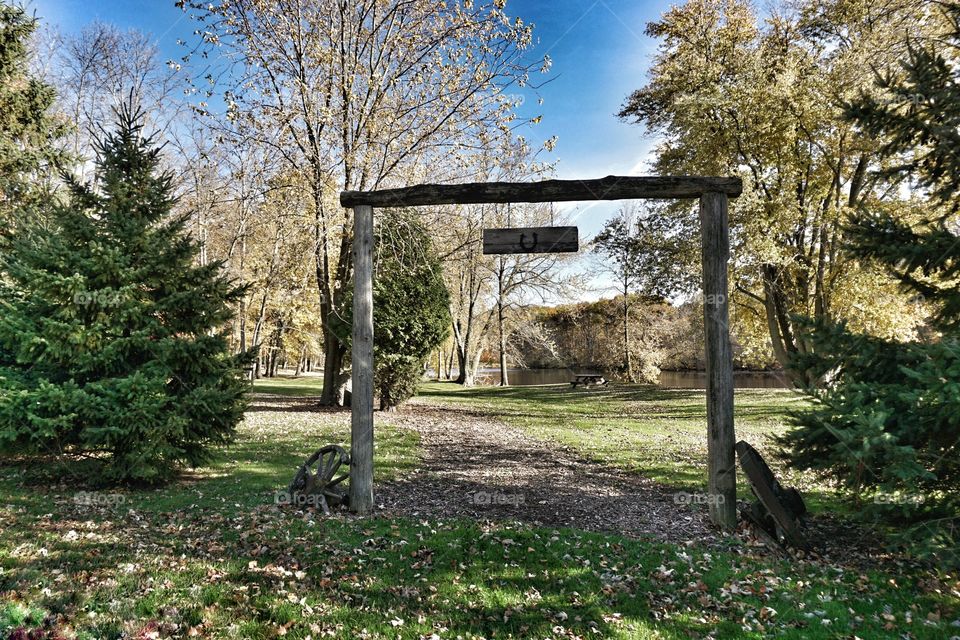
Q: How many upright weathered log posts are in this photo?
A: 2